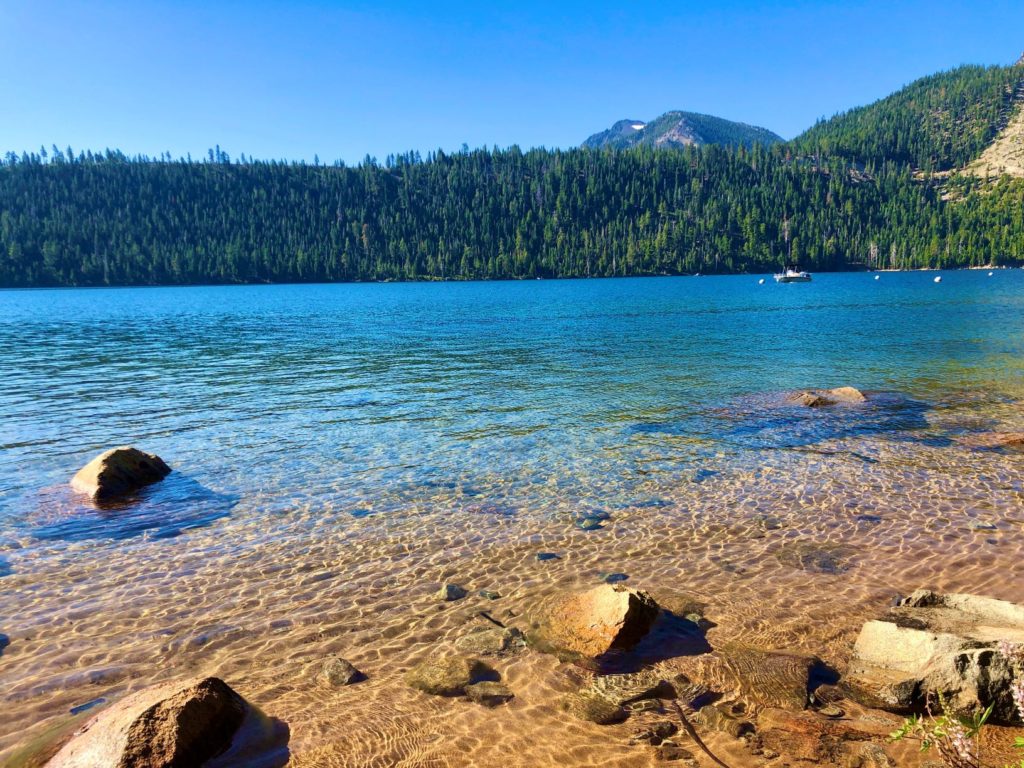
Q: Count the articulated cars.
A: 0